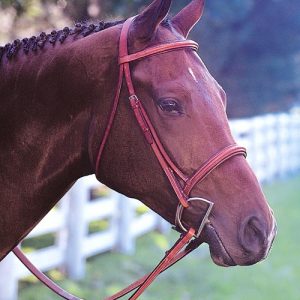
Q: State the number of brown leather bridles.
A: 1